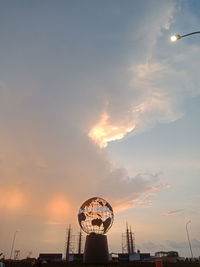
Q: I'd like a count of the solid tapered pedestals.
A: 1